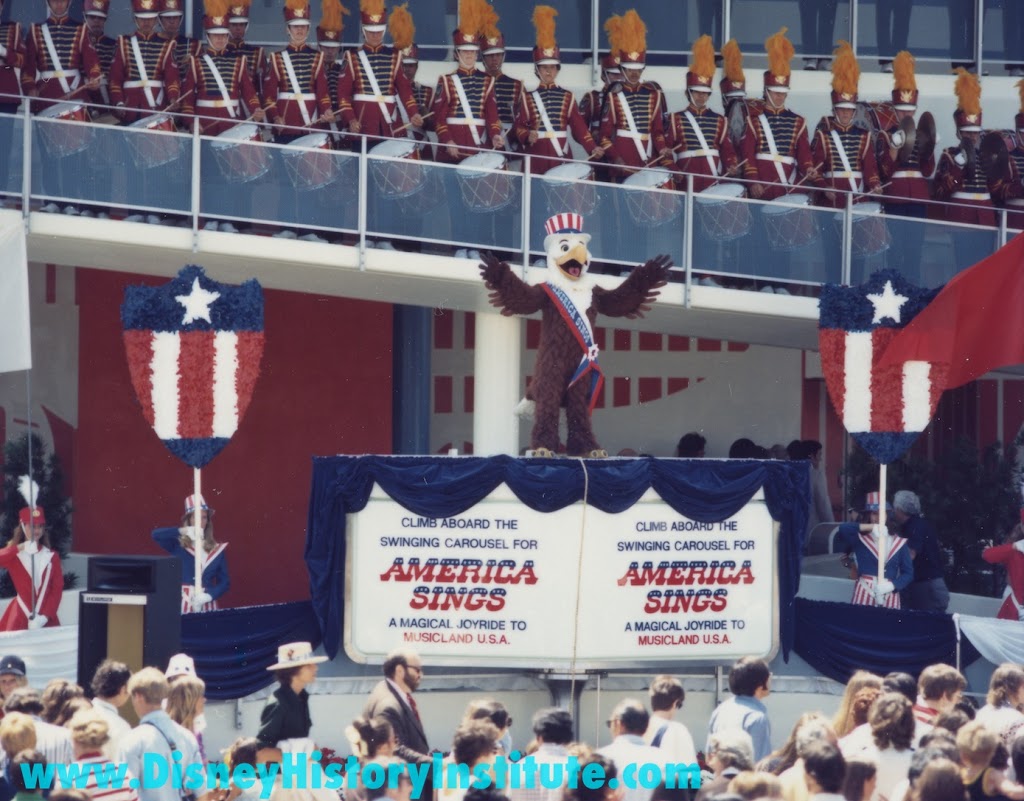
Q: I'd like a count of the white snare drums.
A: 11